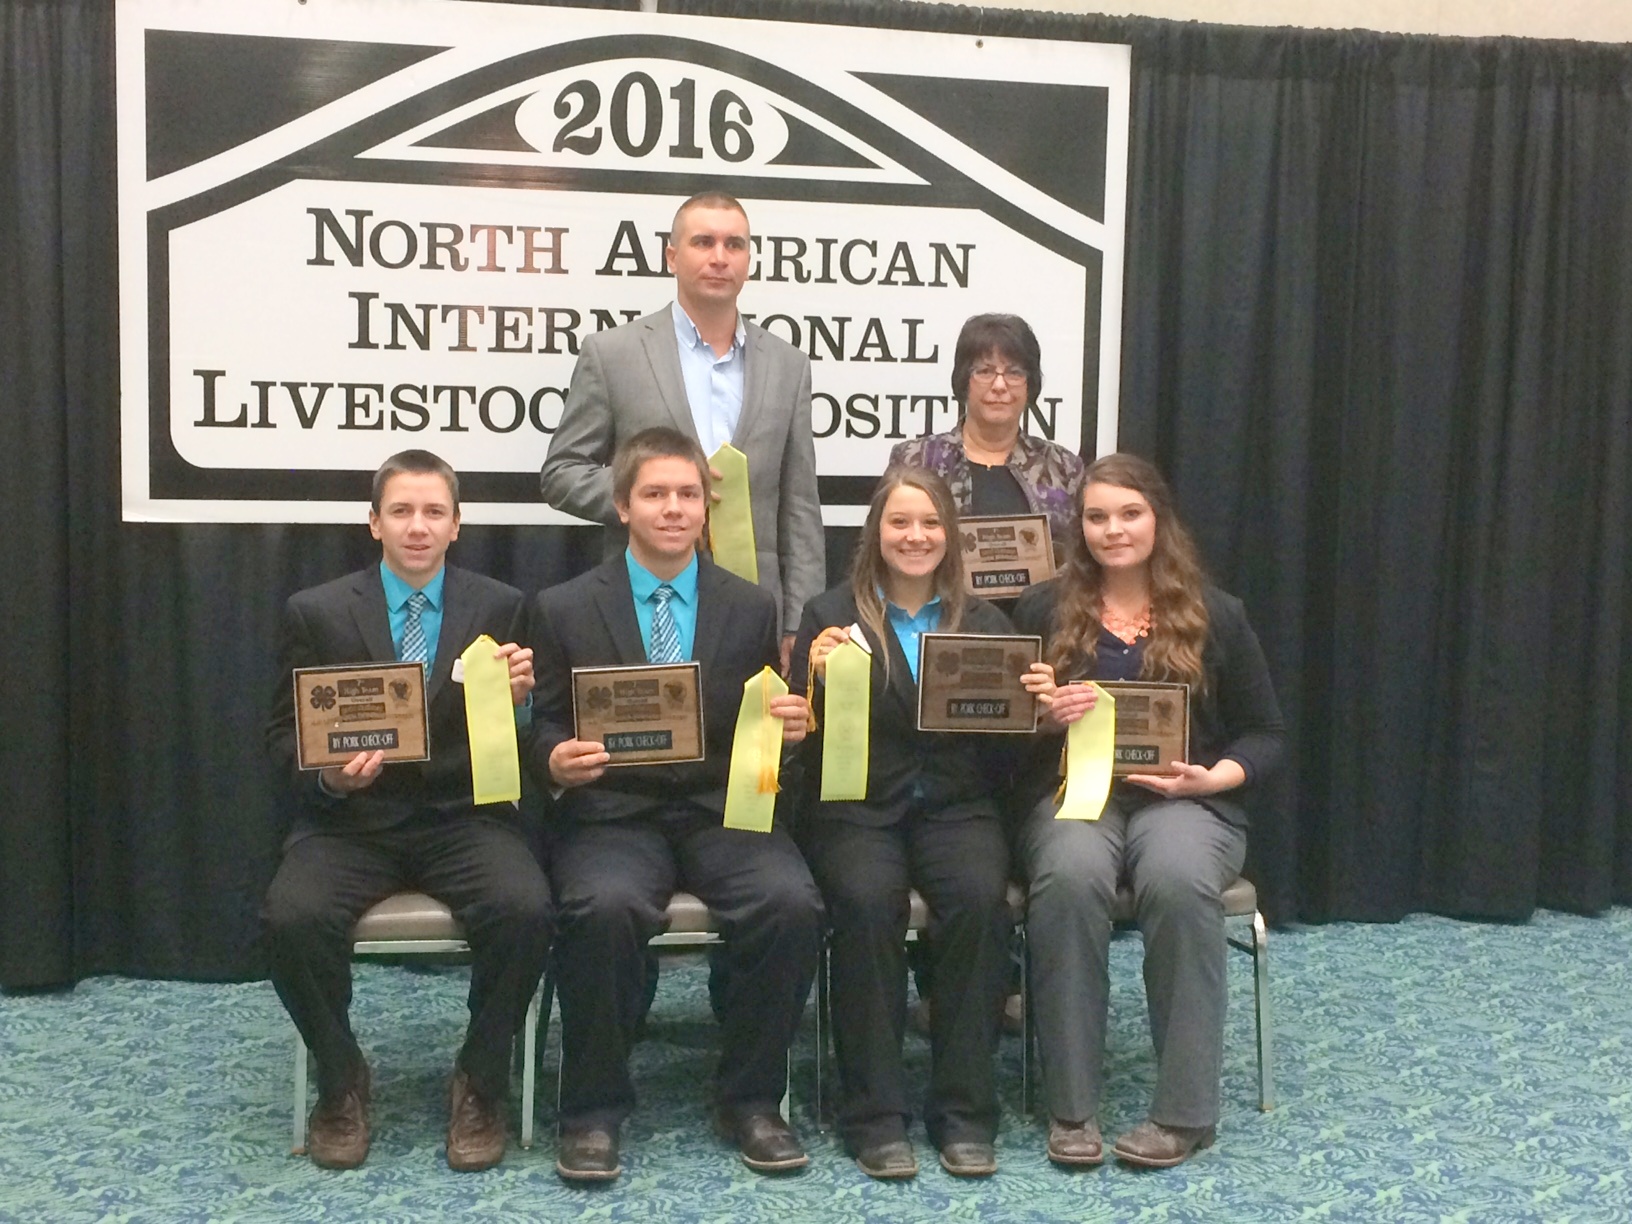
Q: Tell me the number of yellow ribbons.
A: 5